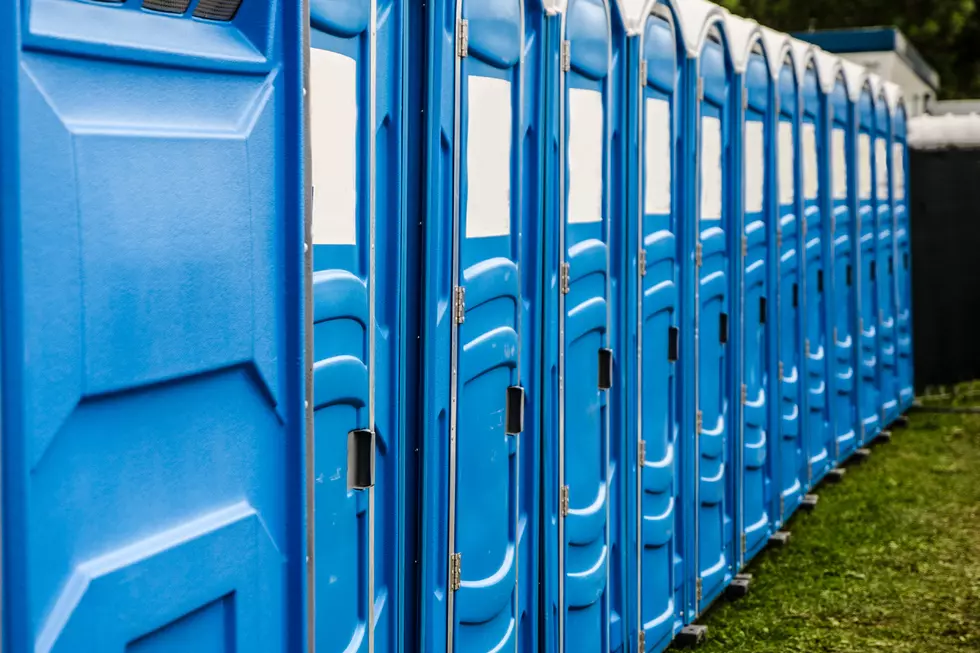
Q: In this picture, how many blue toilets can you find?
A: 13